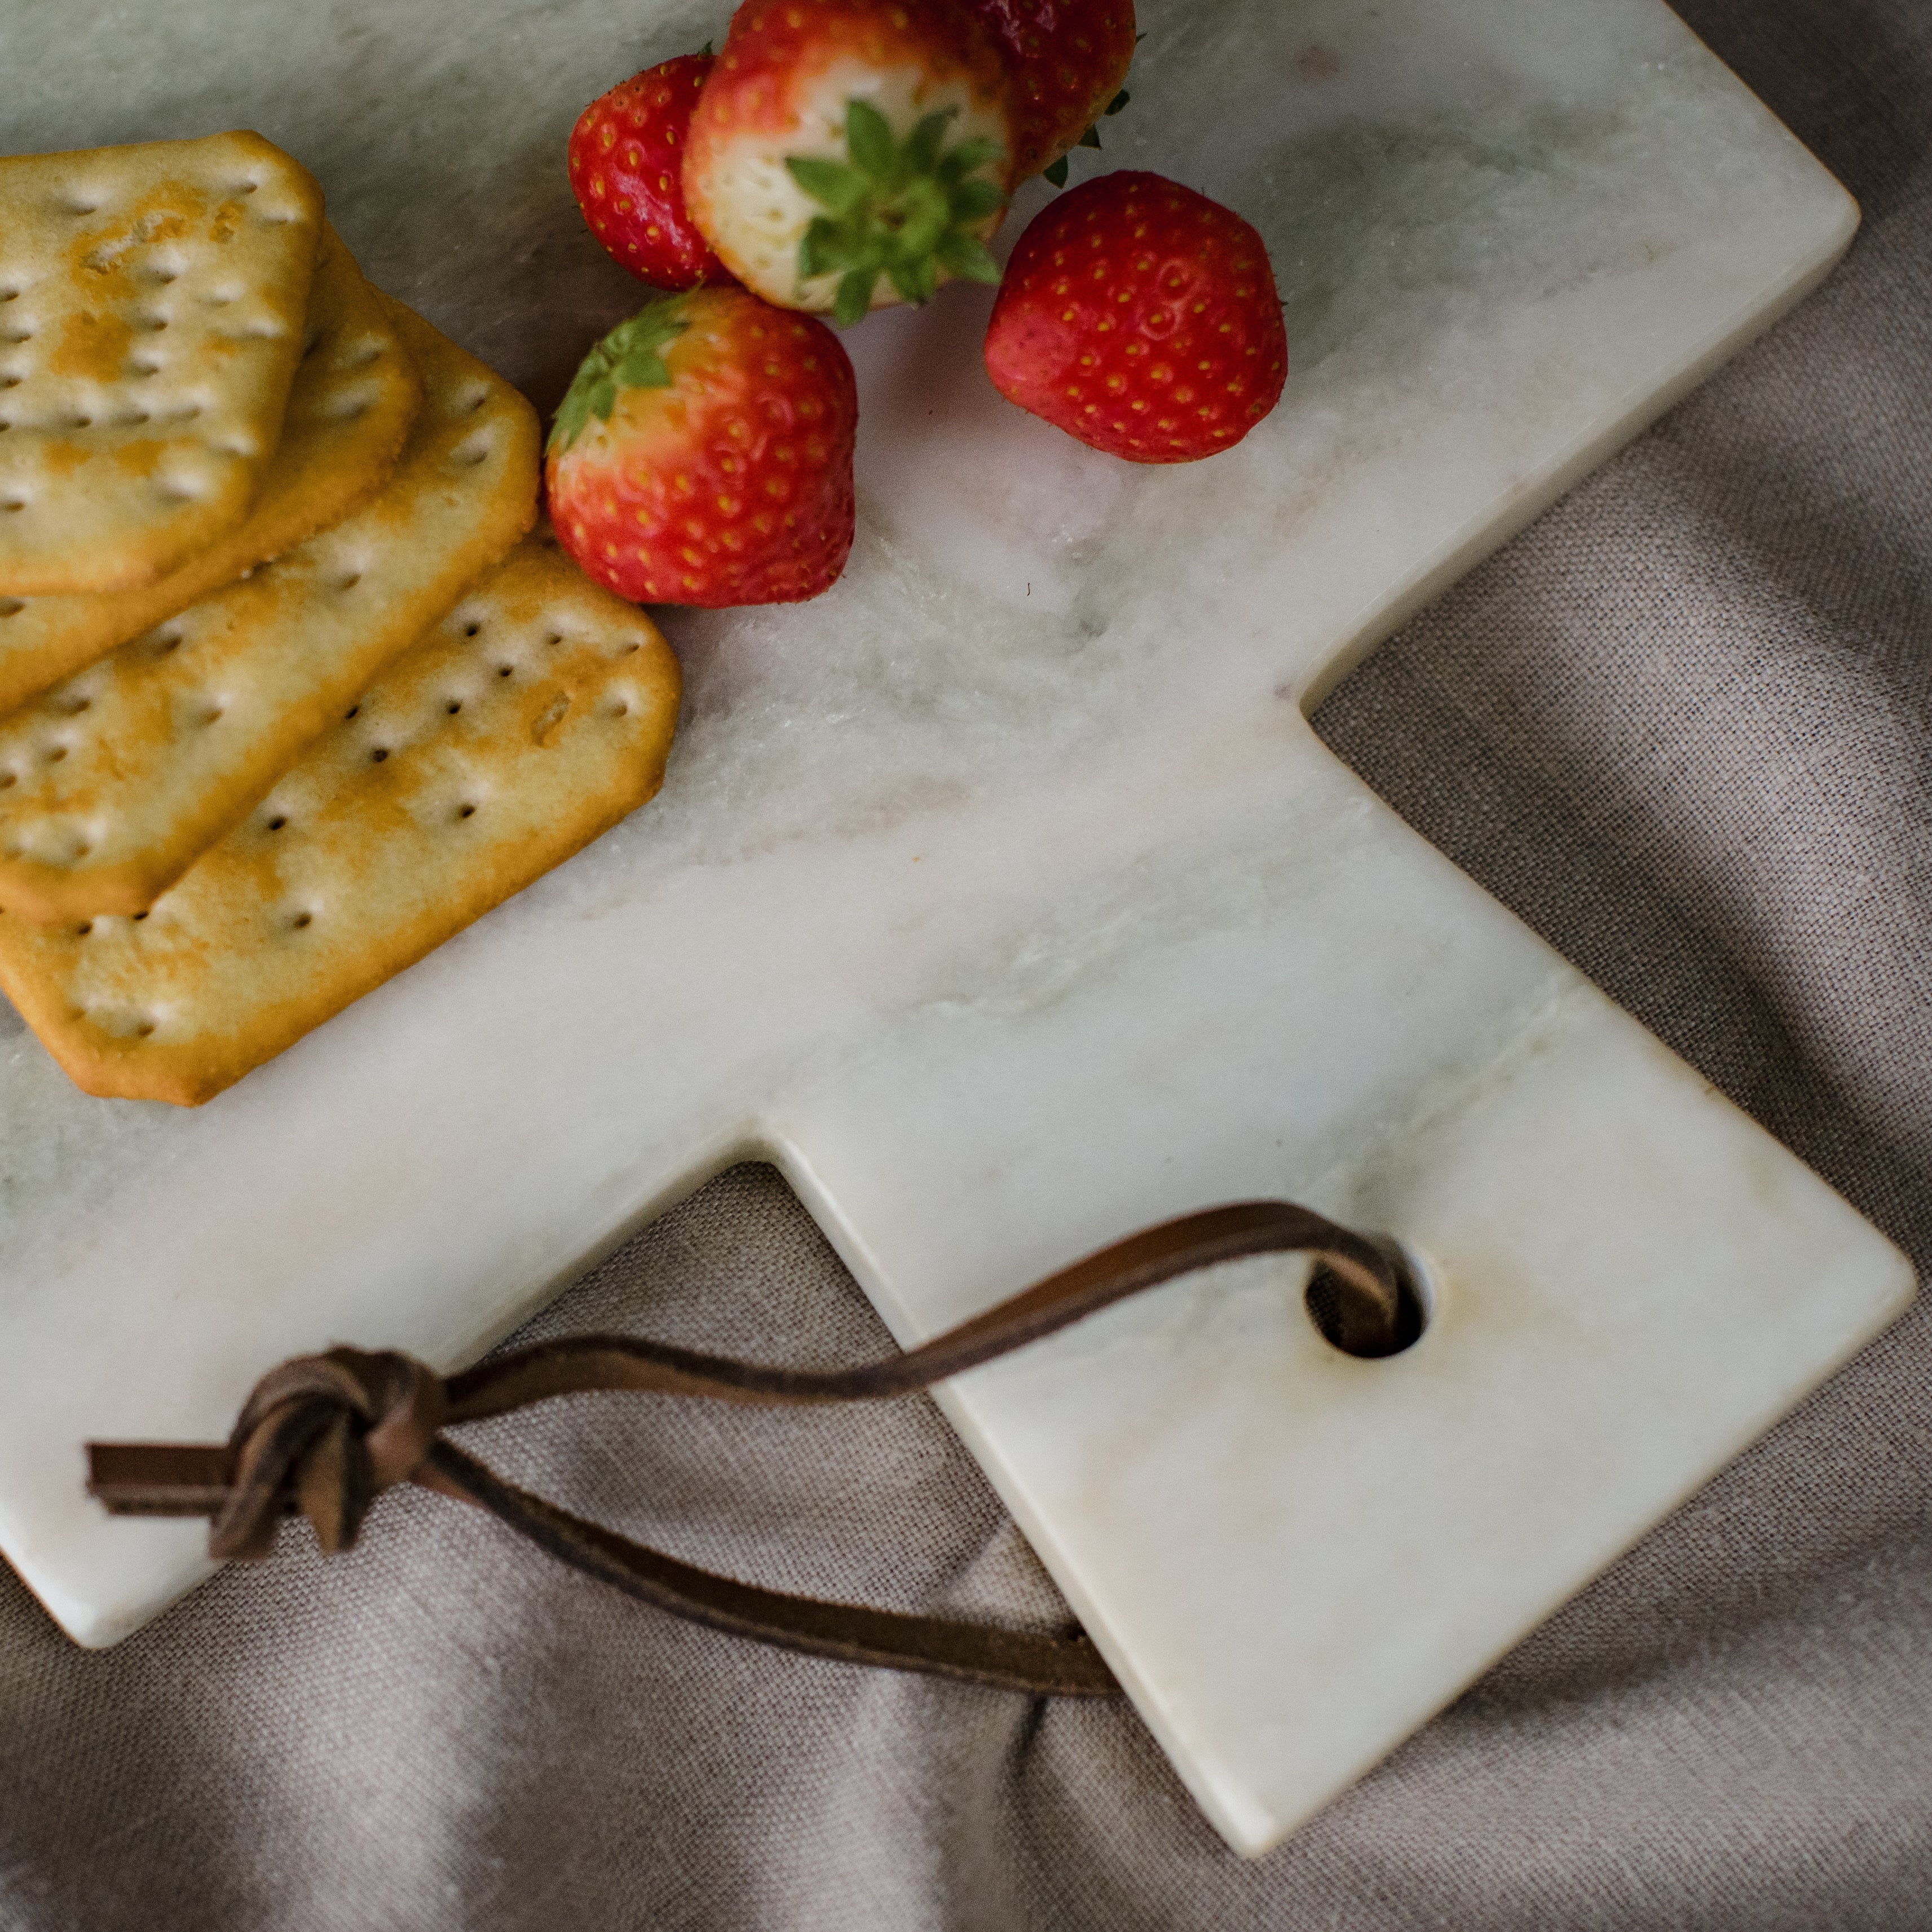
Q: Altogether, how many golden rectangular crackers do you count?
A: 4